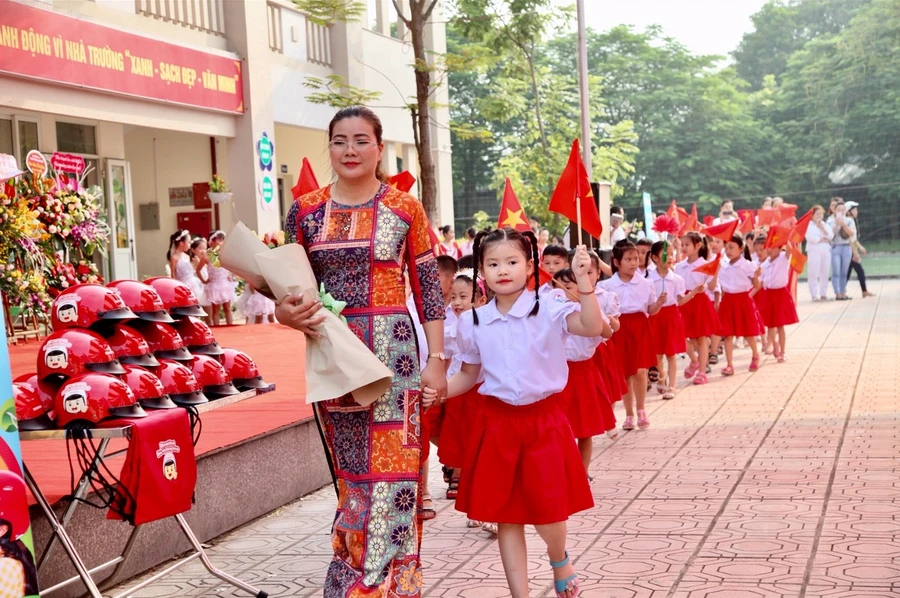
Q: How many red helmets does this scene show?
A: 13